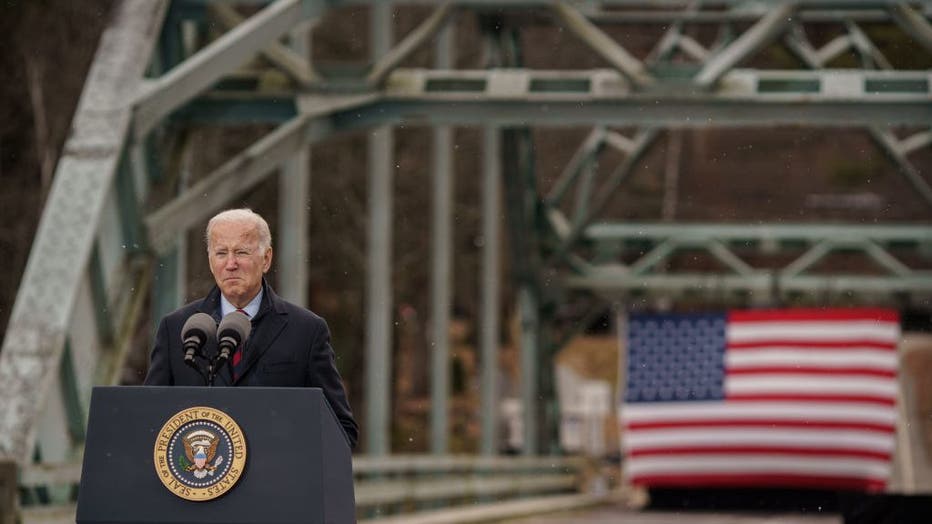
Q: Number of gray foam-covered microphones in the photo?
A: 2